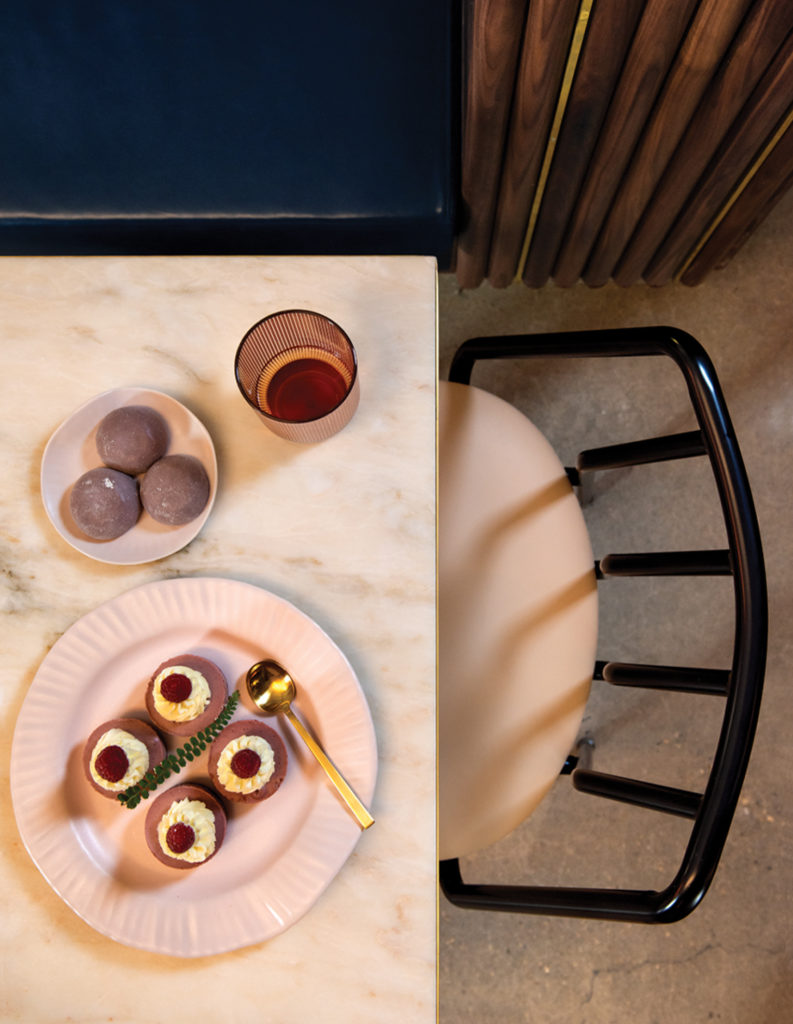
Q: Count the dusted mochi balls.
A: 3